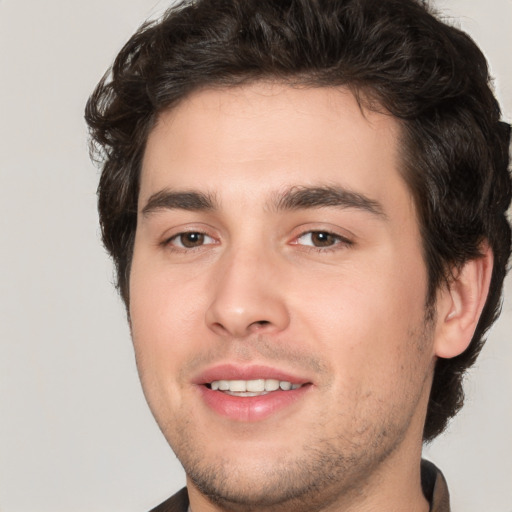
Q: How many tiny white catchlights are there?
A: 2